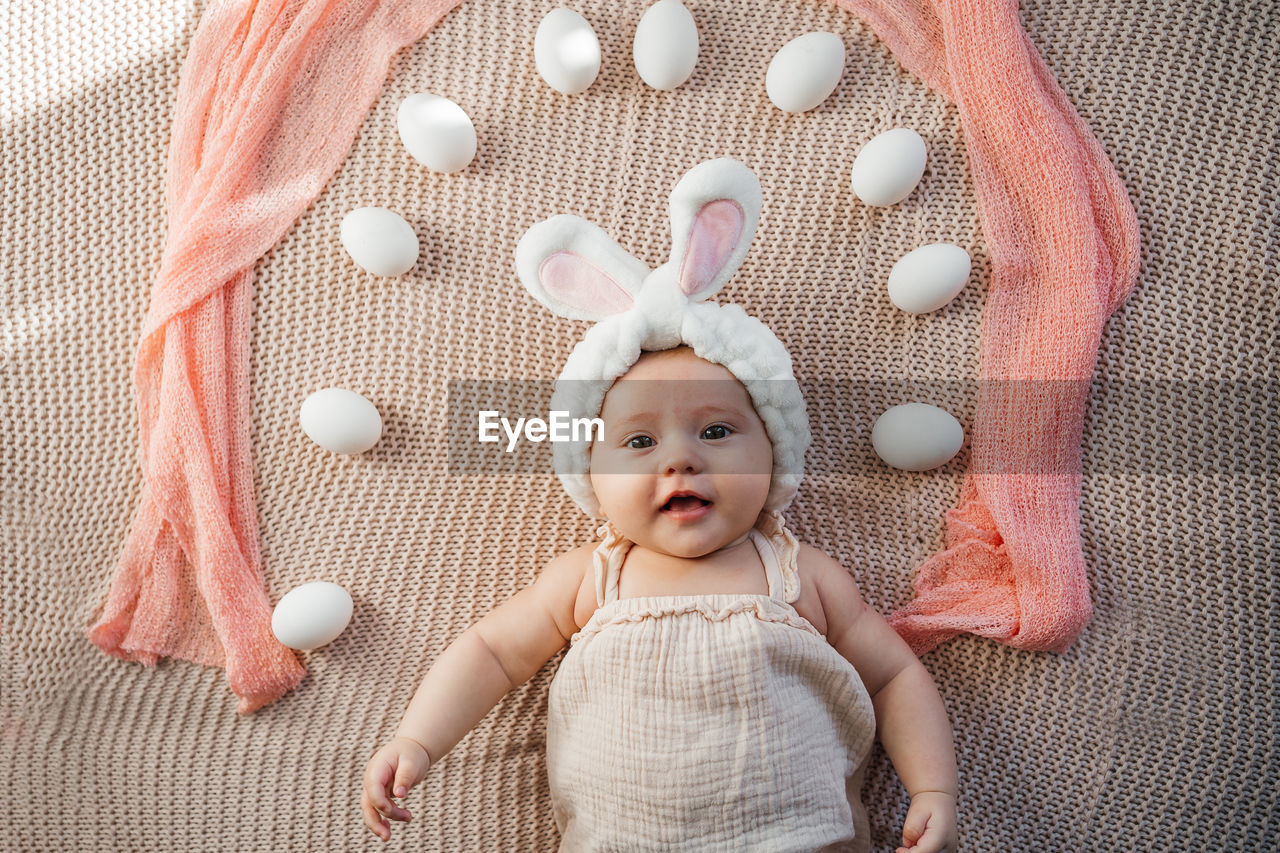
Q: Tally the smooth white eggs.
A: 10